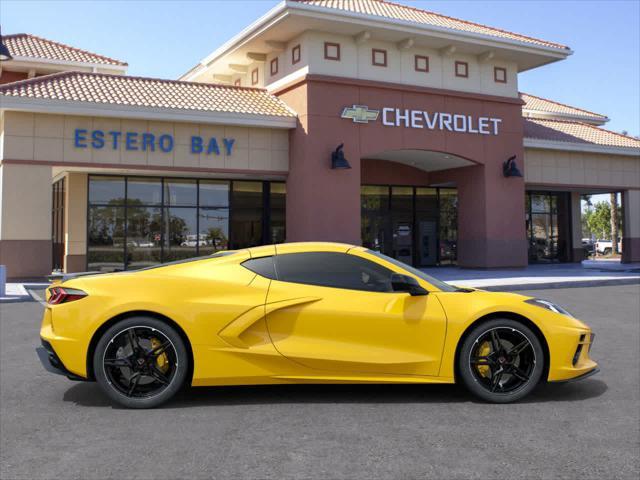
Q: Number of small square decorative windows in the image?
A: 9